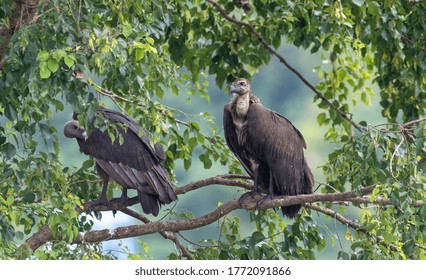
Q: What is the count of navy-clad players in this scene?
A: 0